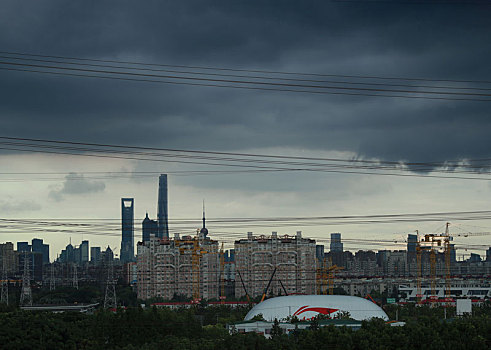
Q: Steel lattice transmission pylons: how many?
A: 5